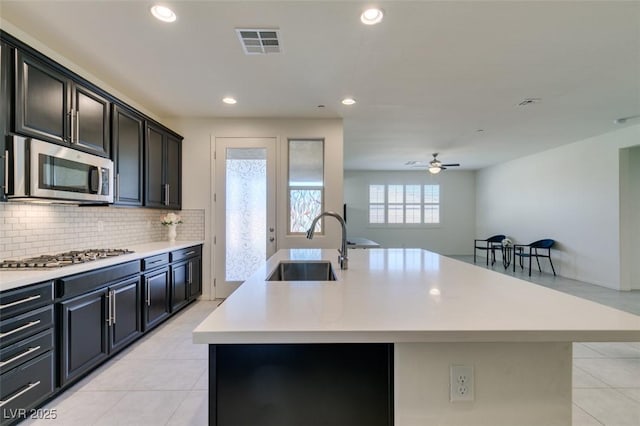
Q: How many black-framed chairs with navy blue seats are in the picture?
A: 2